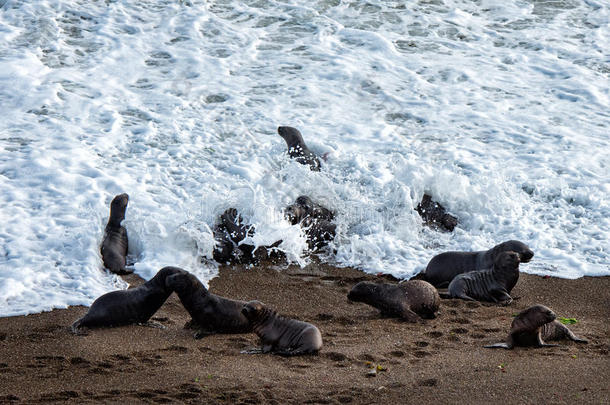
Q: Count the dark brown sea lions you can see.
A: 12